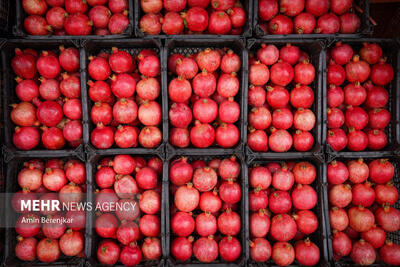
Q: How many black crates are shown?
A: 13